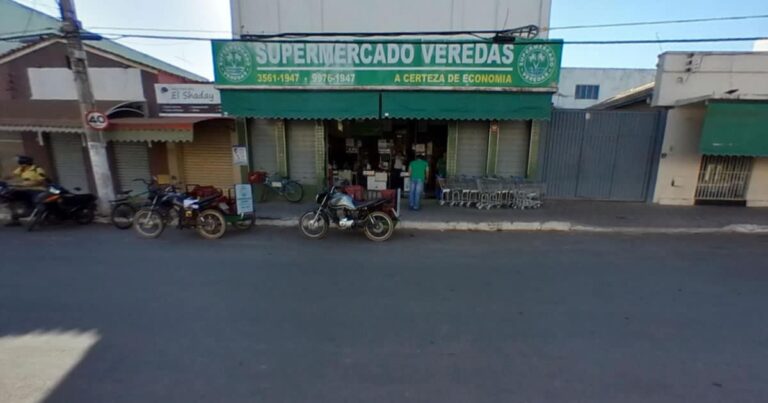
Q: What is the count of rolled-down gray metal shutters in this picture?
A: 6